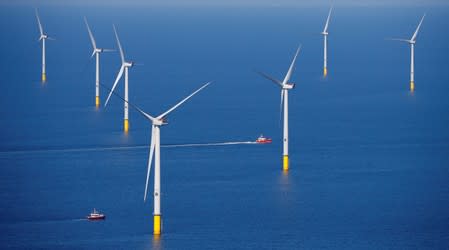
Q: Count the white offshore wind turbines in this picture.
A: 7